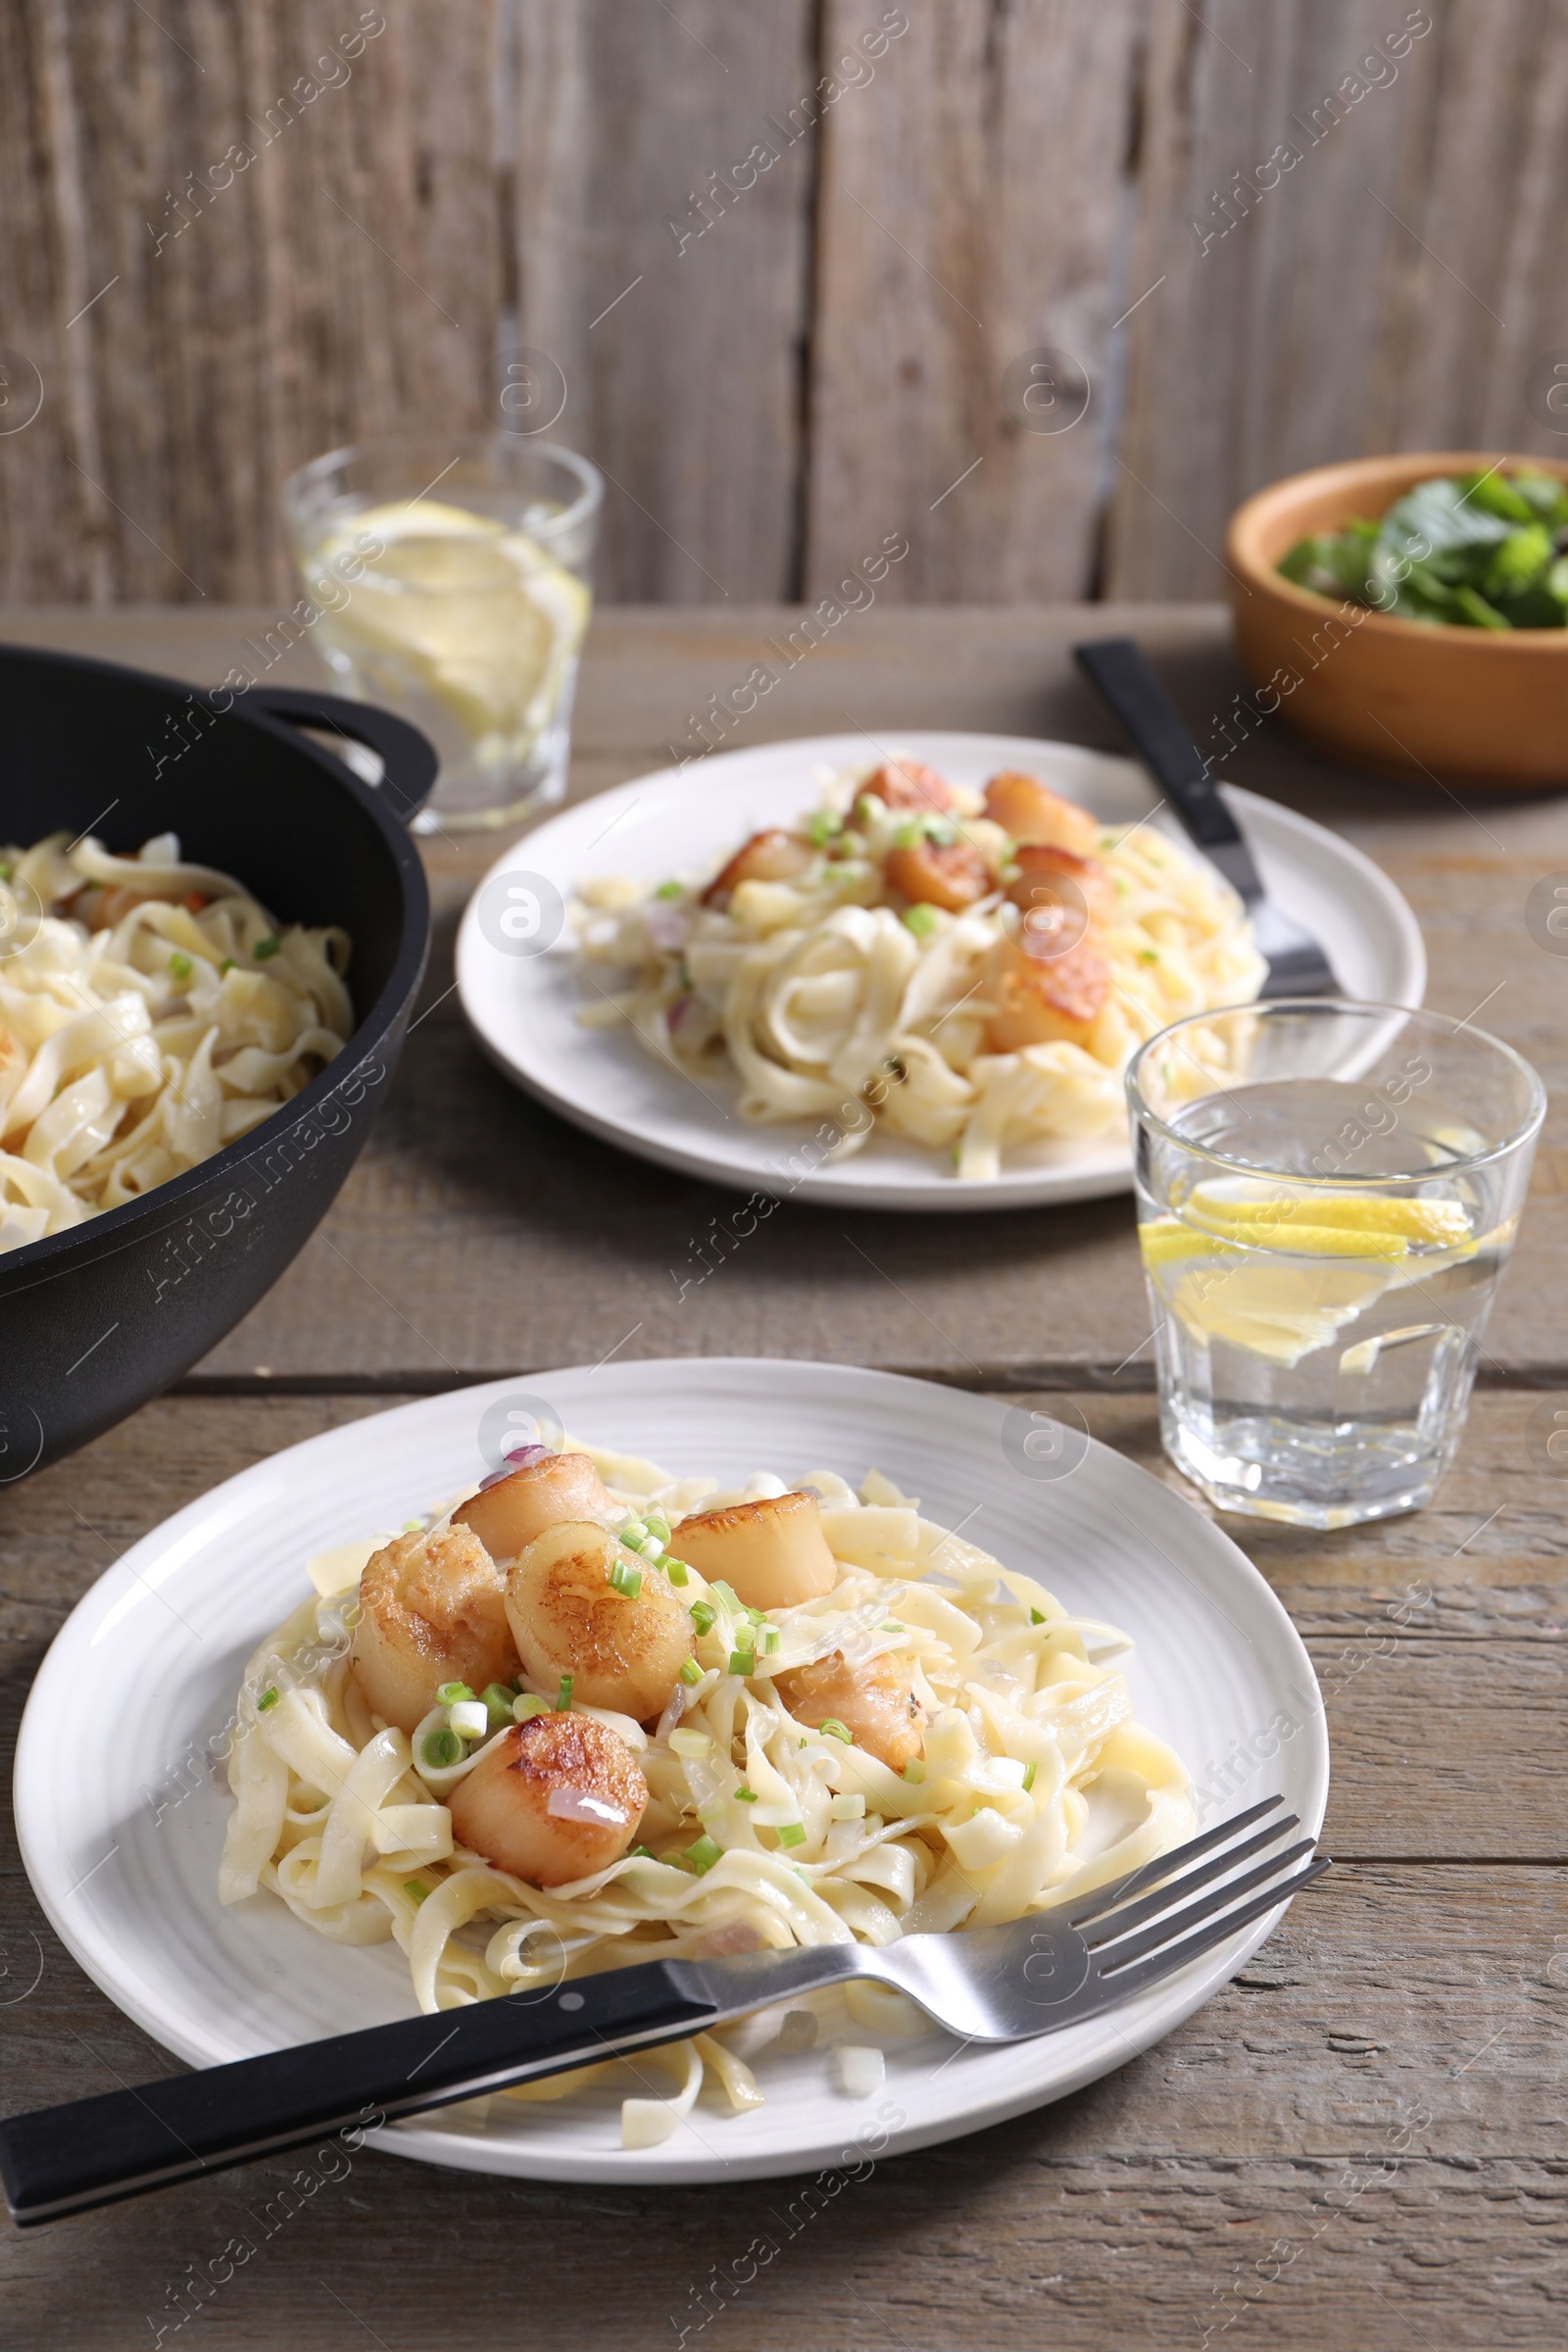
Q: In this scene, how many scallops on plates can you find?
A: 12